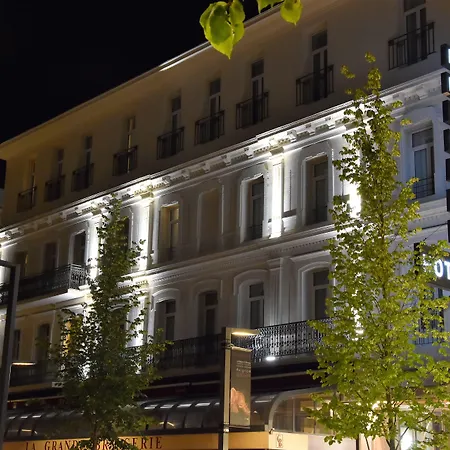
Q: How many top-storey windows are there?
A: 9